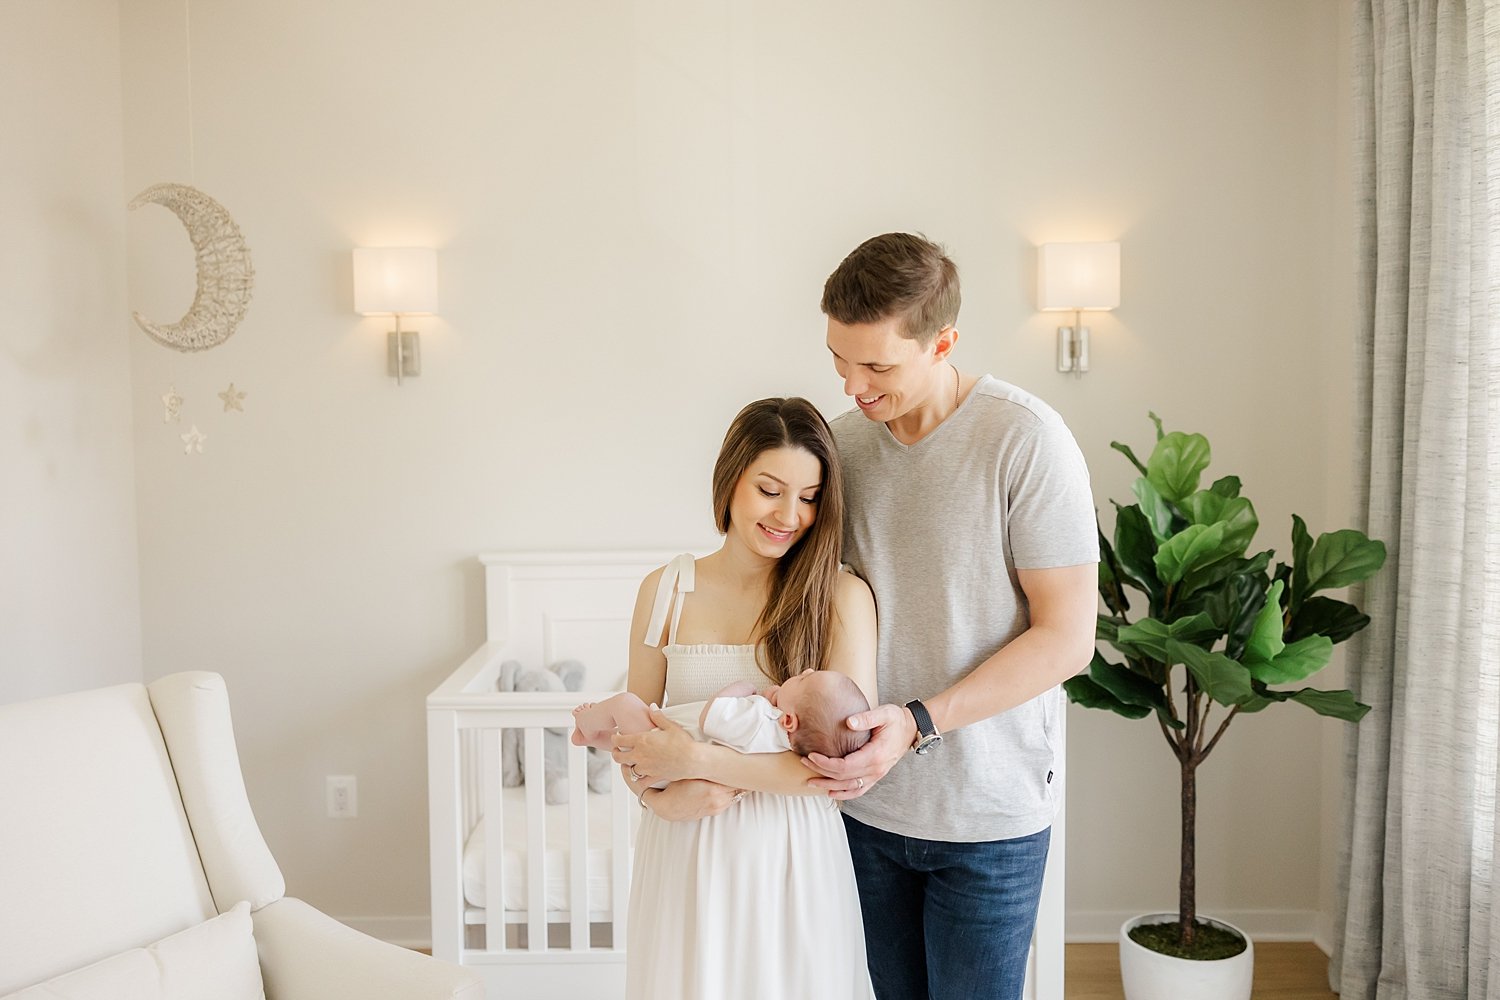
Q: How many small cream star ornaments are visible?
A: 3